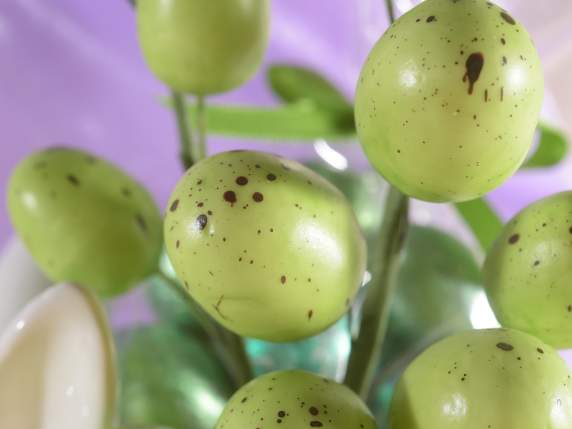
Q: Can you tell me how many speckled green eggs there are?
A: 7